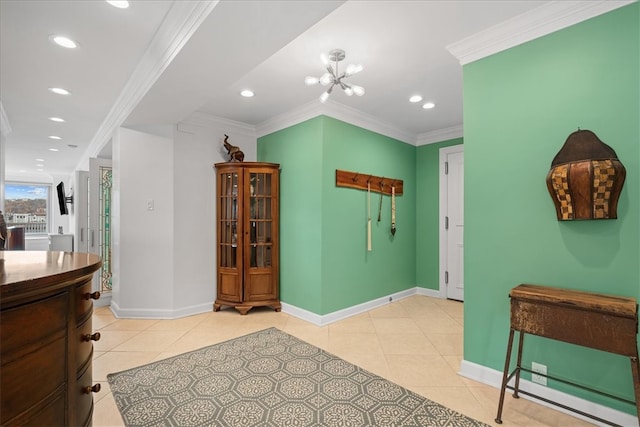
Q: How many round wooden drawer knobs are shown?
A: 3